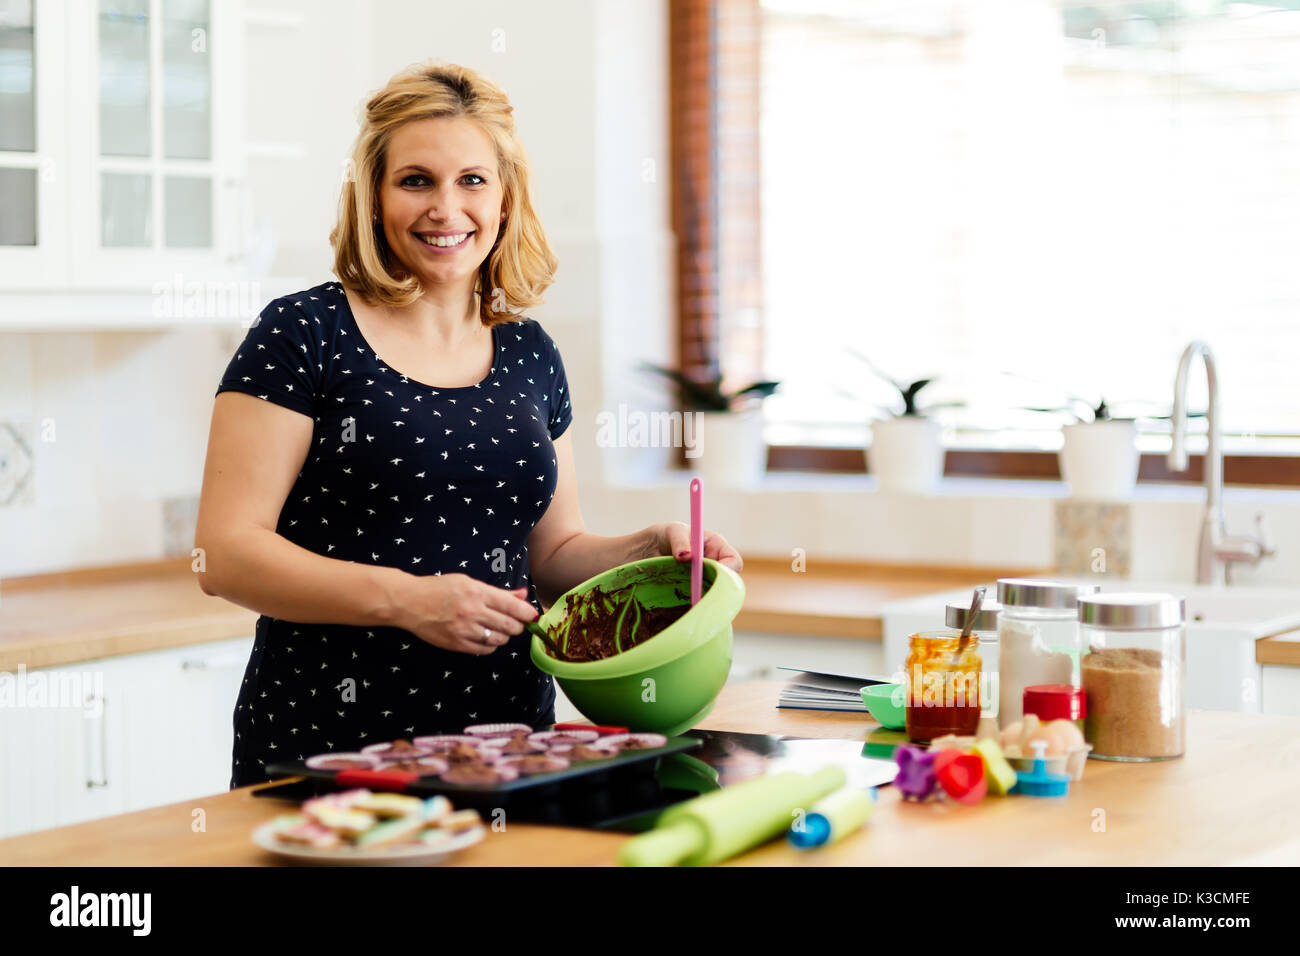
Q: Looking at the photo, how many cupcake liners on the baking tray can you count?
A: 12